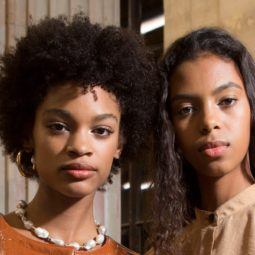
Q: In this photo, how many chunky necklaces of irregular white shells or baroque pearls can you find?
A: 1